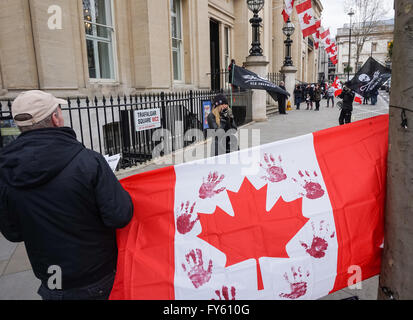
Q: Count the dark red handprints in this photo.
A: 8